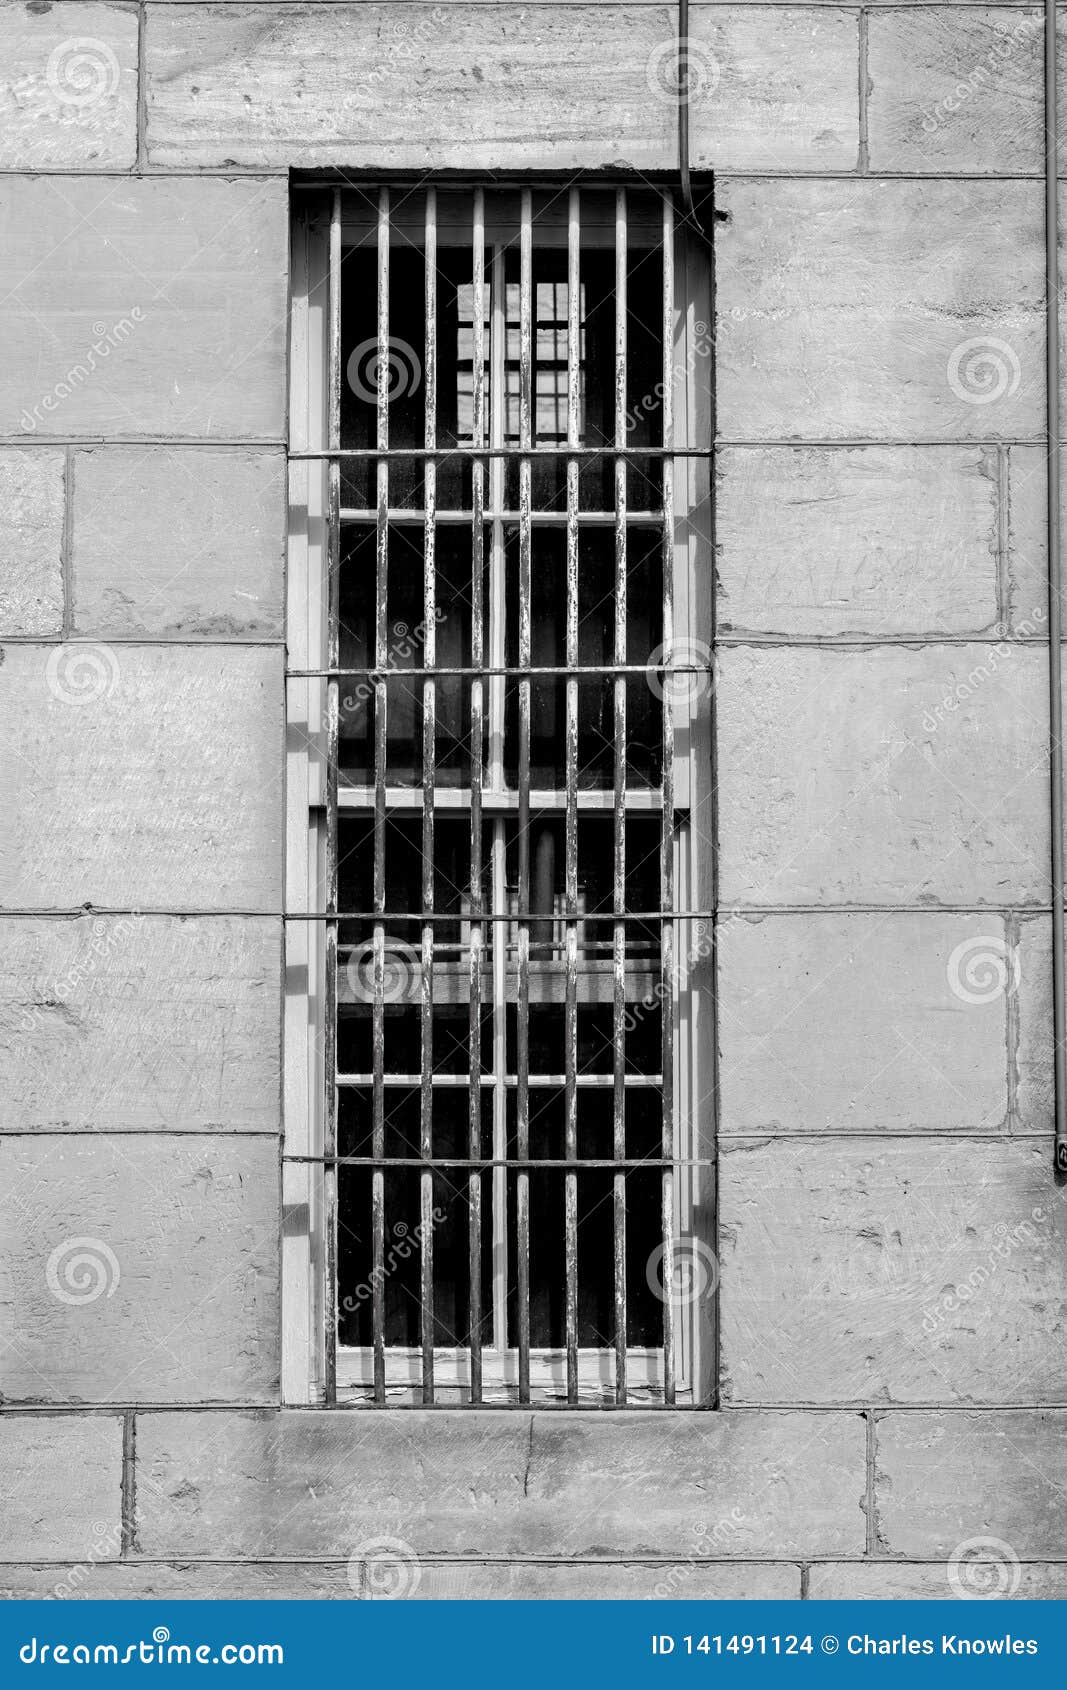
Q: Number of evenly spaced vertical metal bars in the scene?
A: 8